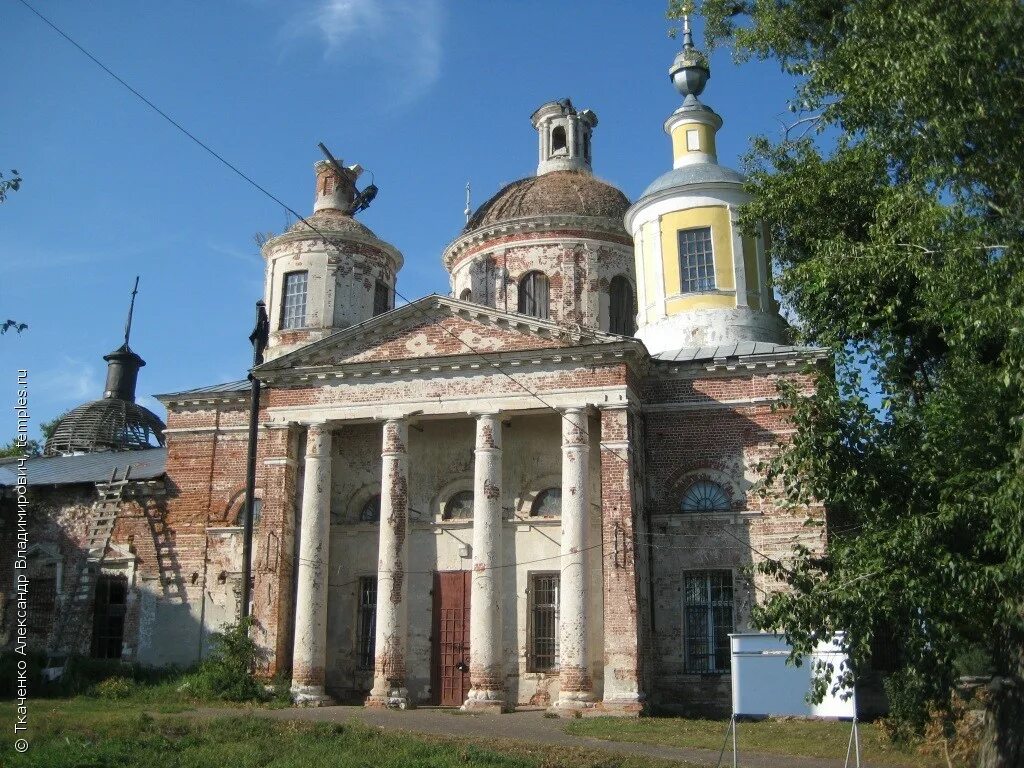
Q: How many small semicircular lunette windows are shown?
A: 5